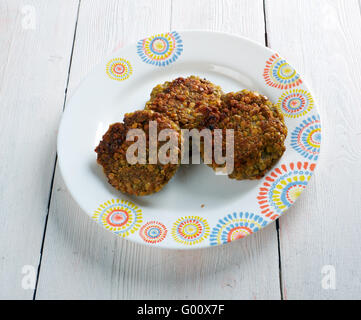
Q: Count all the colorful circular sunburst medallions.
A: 10